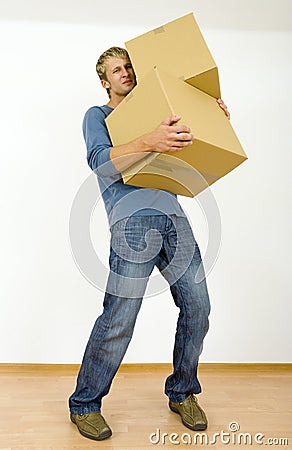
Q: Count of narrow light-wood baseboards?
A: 1